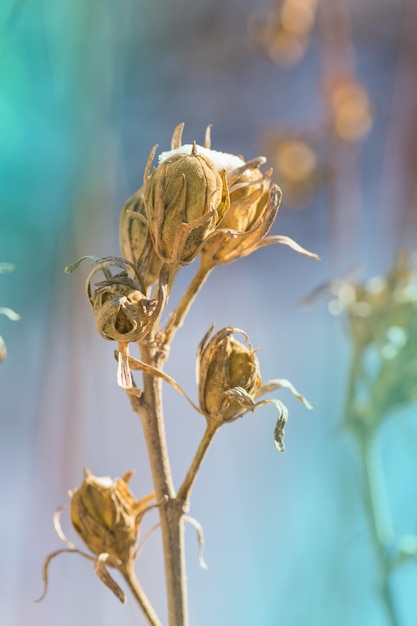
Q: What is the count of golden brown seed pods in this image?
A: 6